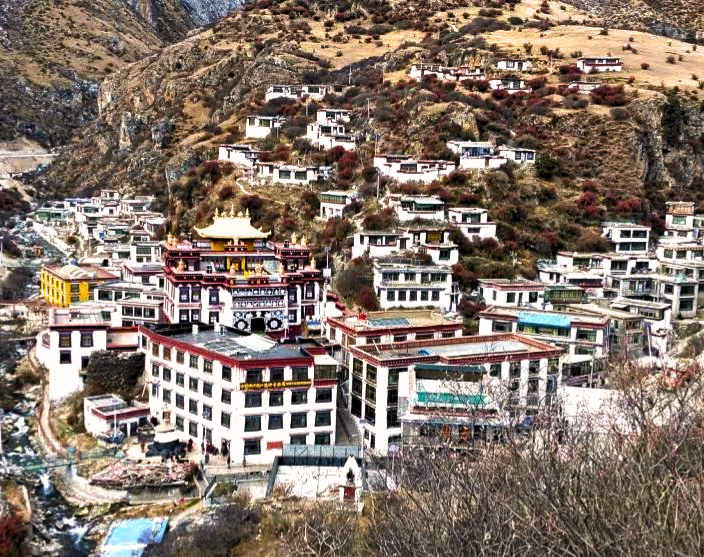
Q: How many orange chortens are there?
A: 0